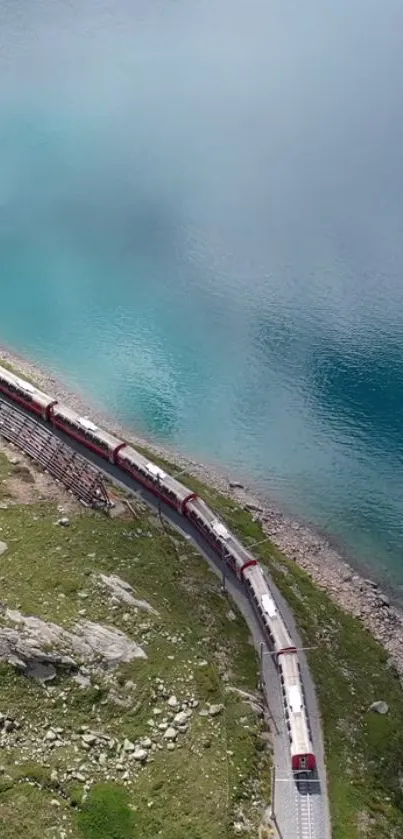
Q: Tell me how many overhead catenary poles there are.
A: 4